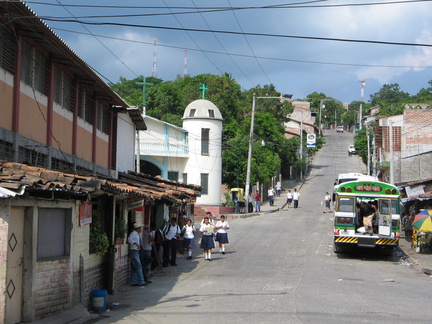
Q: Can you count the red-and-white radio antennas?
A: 3